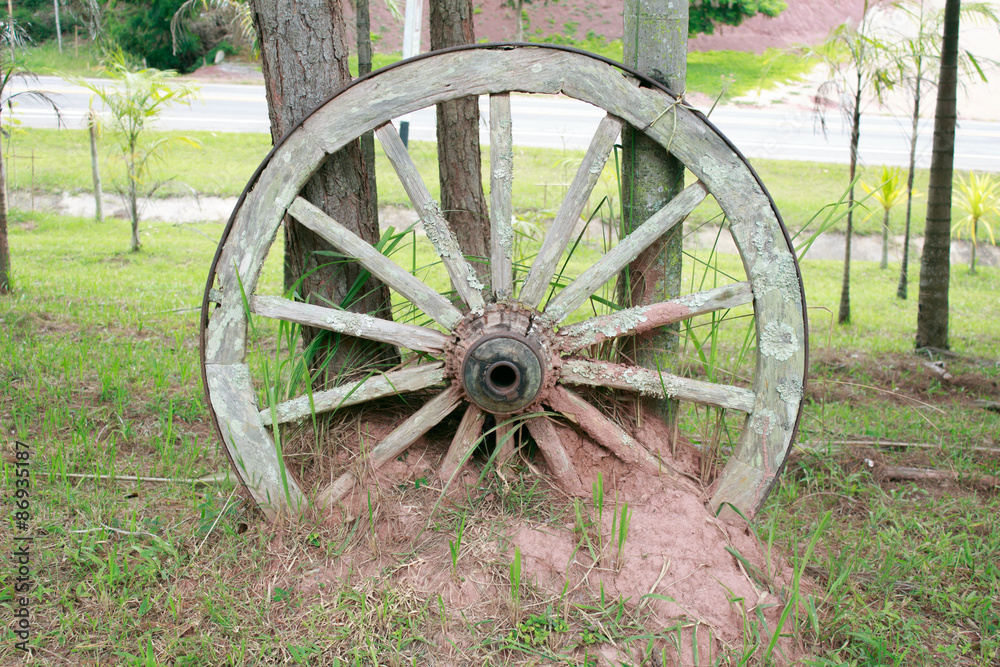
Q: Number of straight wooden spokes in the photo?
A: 14